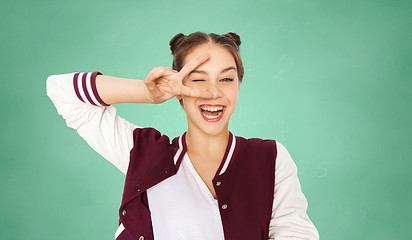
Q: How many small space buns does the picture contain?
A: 2